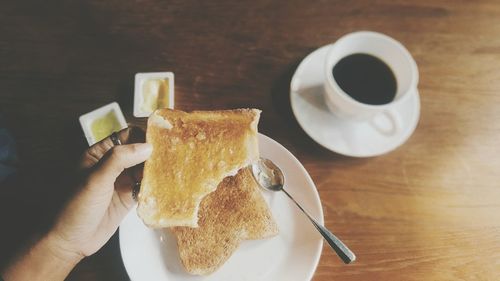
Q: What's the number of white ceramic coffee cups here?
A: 1